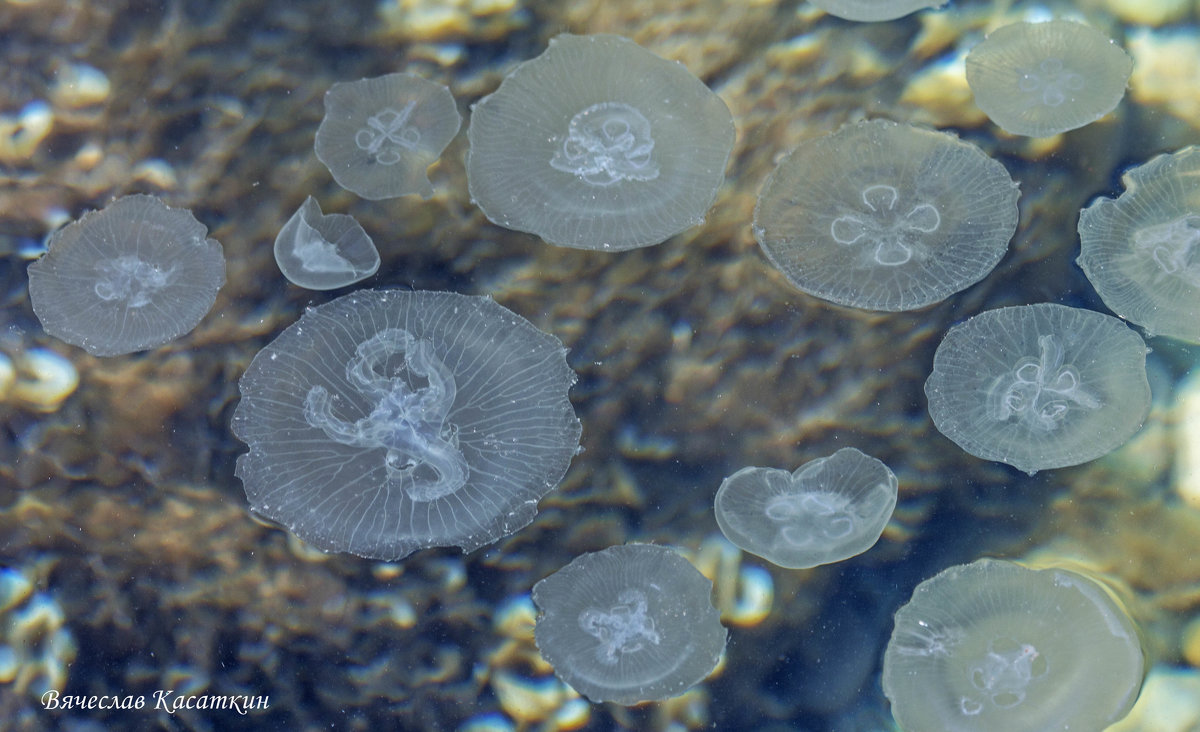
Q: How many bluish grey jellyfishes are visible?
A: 13